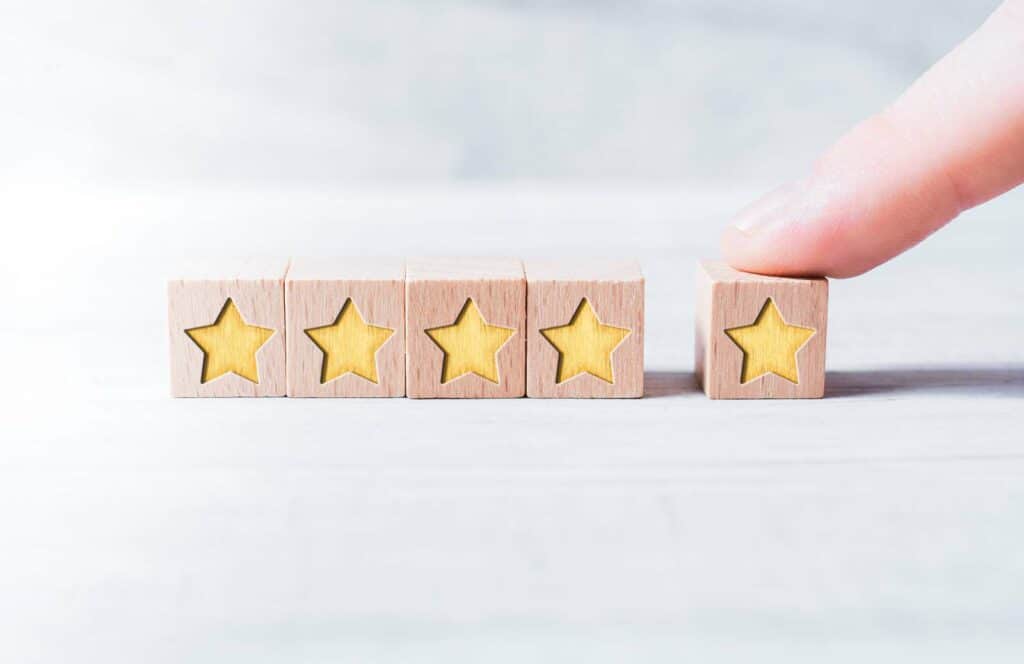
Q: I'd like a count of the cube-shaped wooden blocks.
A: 5